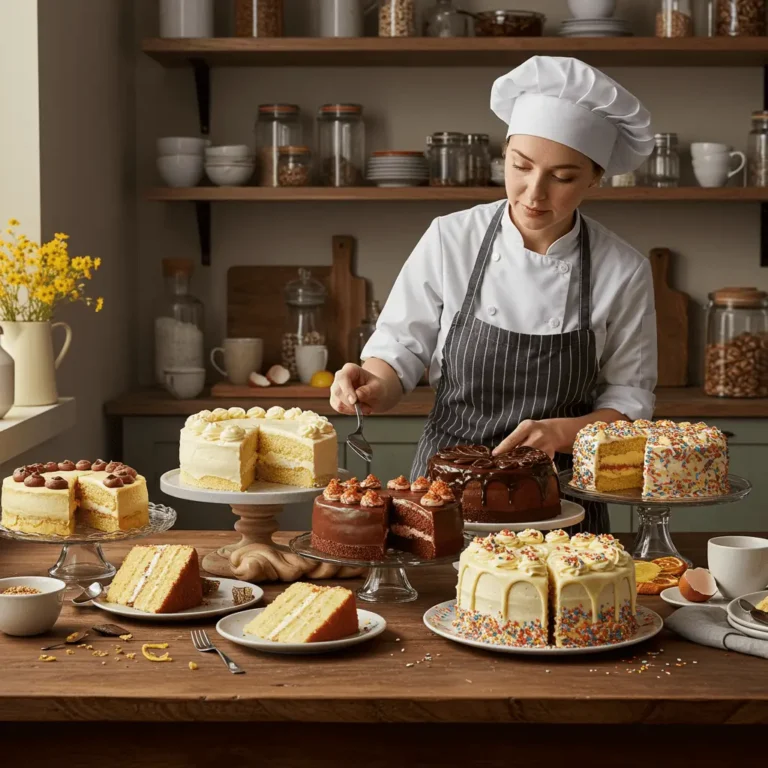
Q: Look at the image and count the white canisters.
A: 2